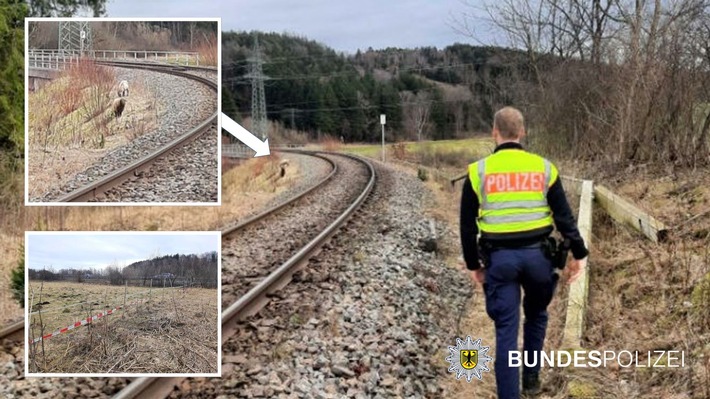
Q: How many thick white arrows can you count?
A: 1